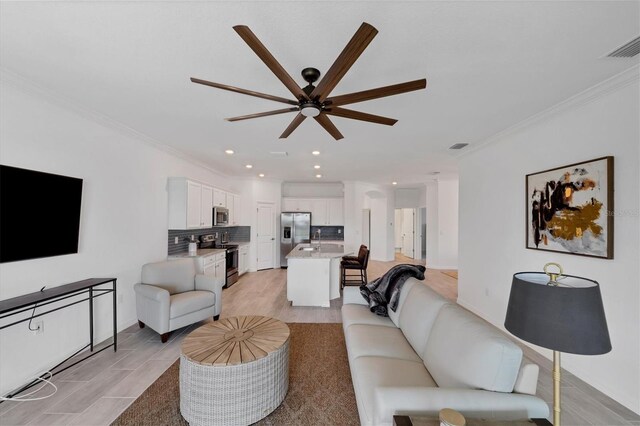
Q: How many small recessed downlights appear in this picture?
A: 7